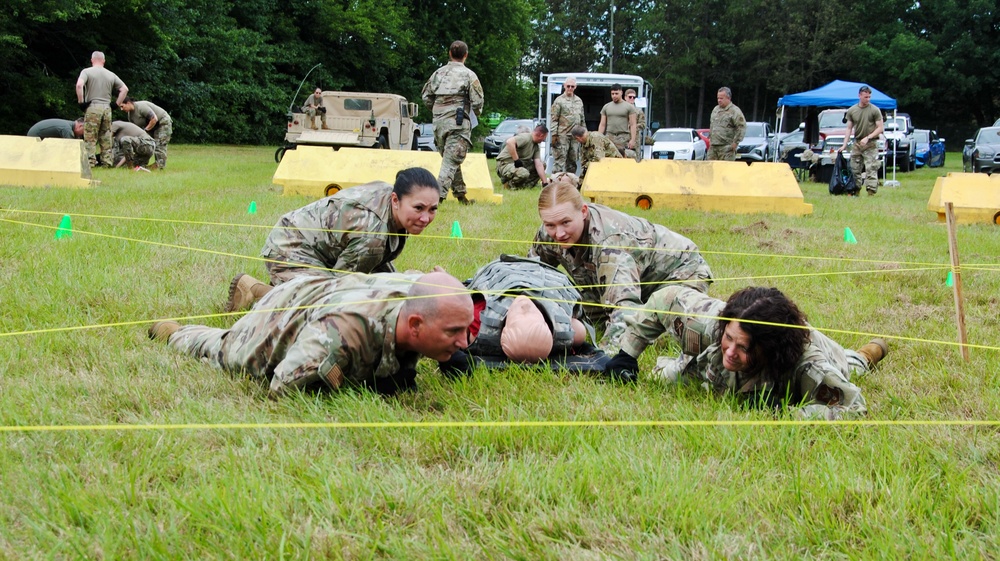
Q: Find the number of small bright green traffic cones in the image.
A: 5